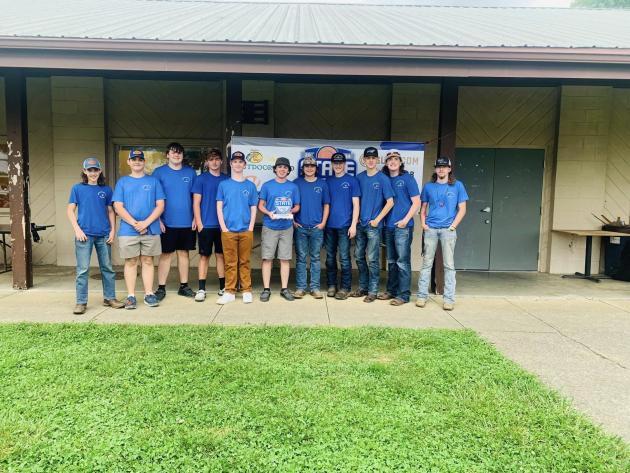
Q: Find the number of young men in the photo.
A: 11